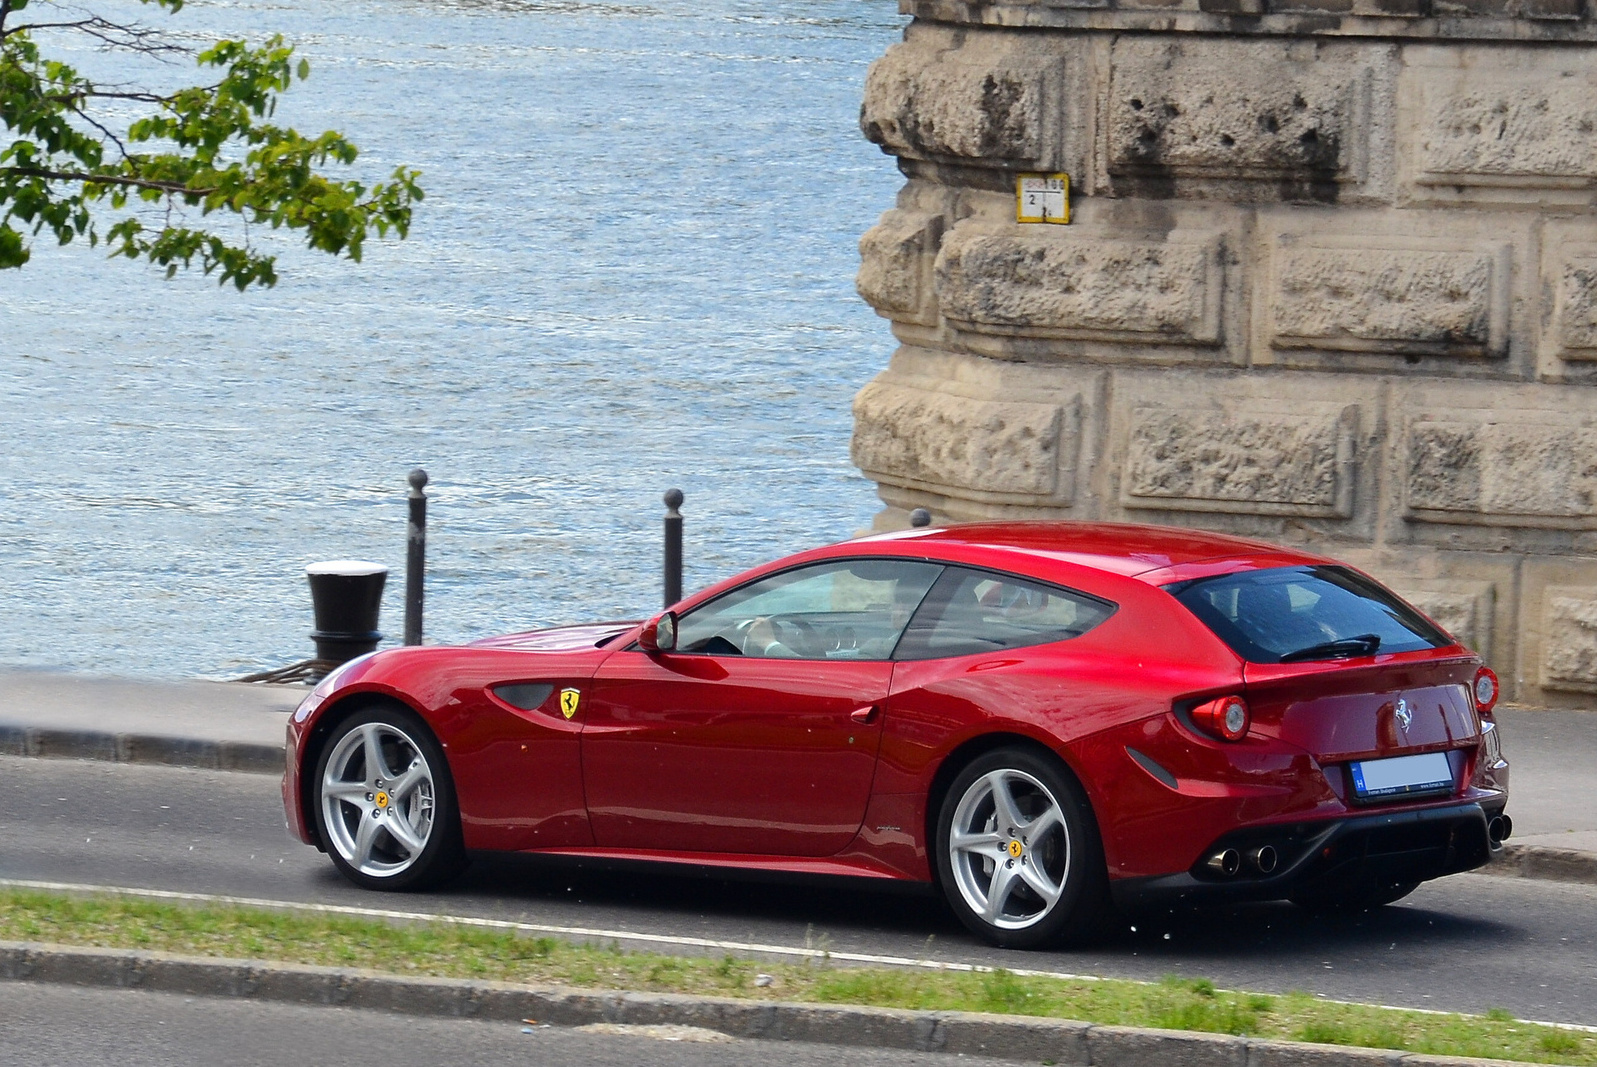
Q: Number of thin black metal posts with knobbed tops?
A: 3